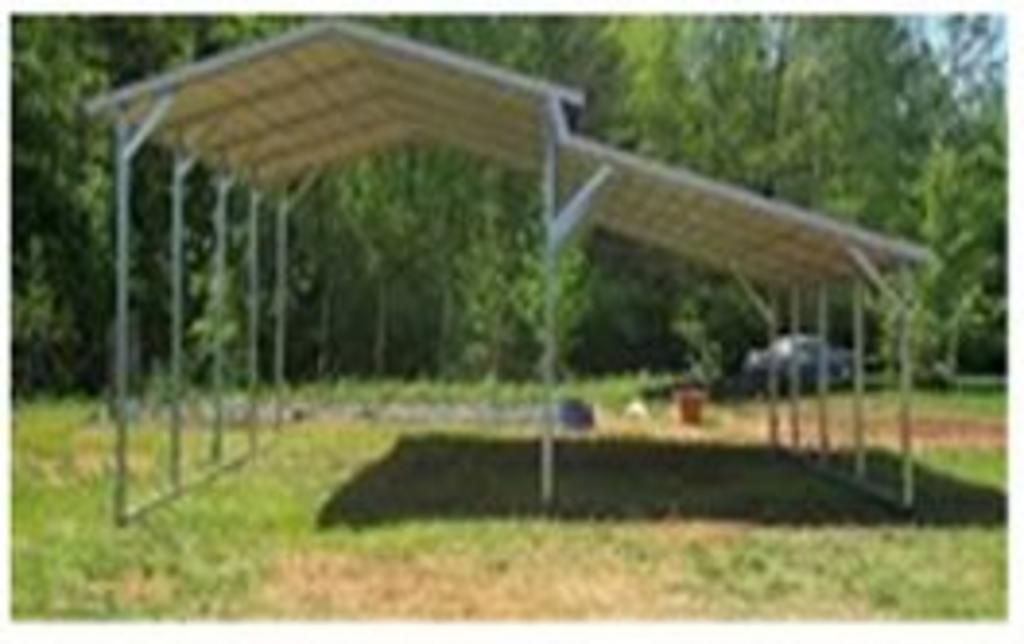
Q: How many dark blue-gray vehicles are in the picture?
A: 1